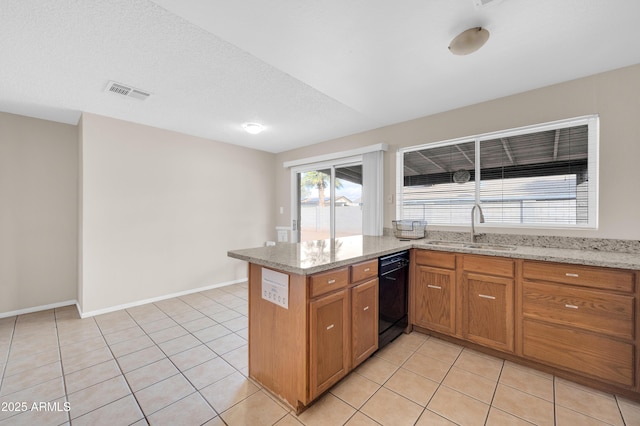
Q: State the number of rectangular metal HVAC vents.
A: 1